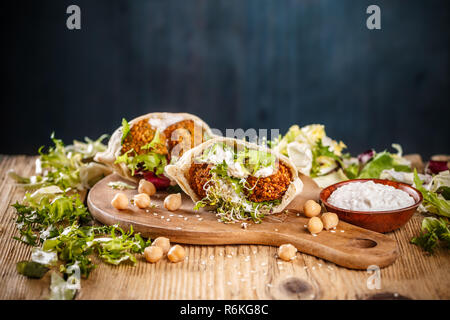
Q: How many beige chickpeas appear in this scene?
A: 11